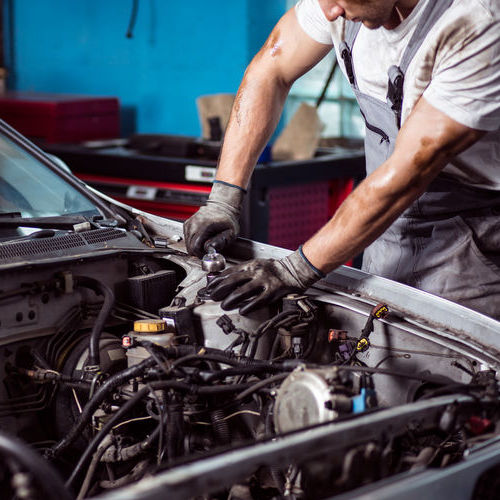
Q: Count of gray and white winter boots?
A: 0